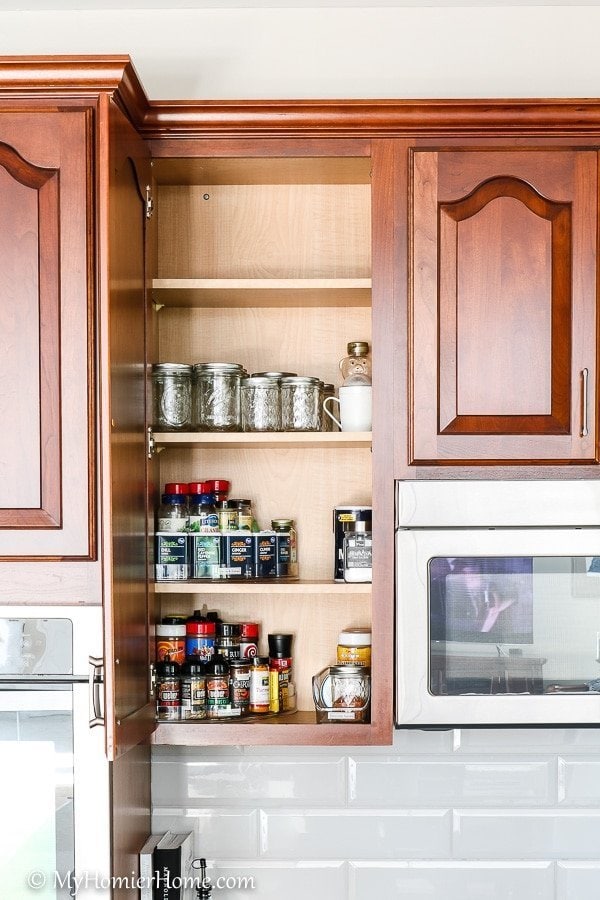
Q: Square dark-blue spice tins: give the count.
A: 5